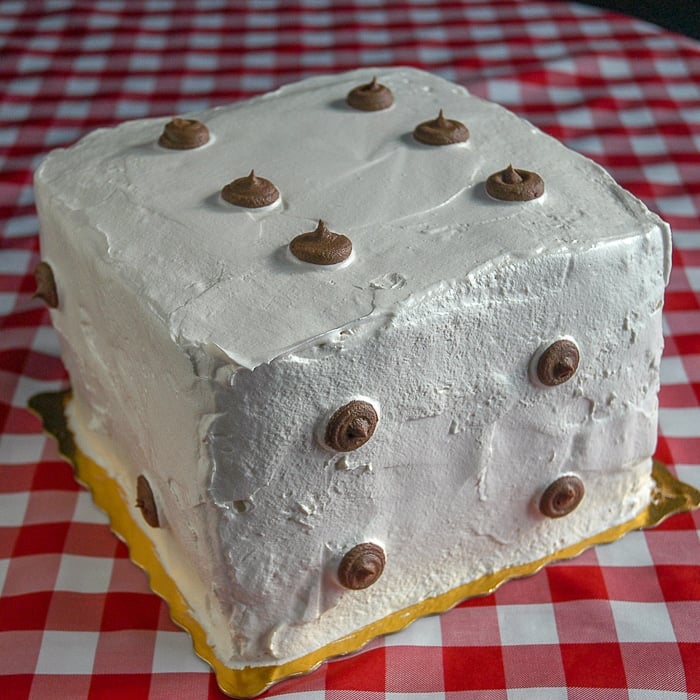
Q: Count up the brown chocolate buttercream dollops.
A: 12